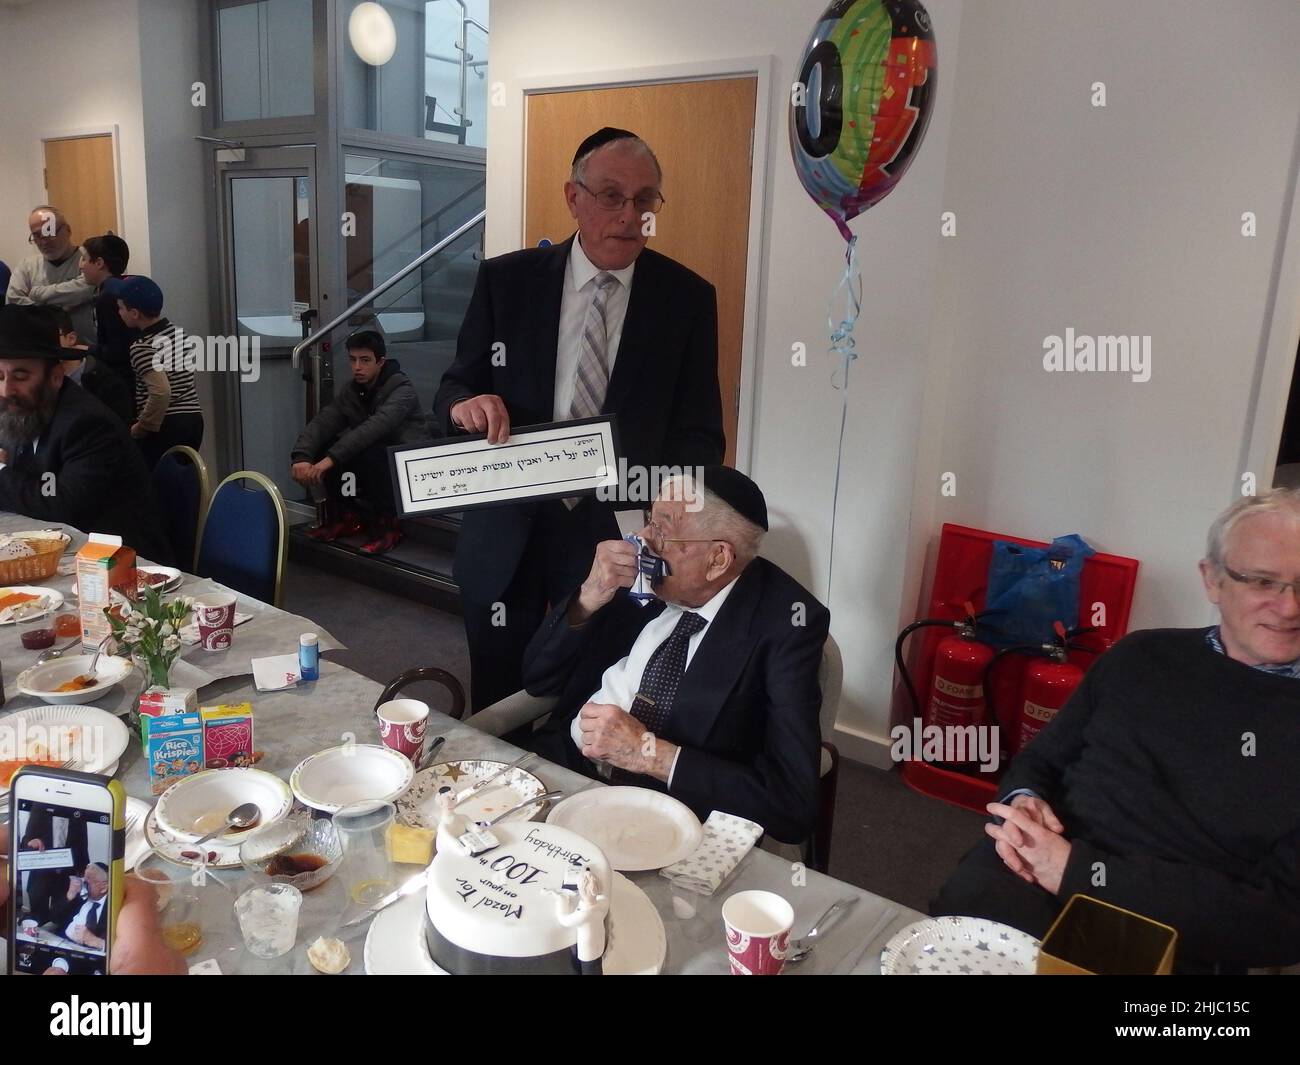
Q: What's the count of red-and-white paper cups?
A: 3